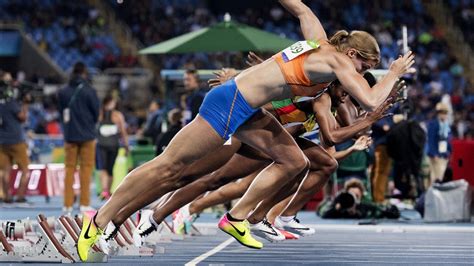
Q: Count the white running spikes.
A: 4